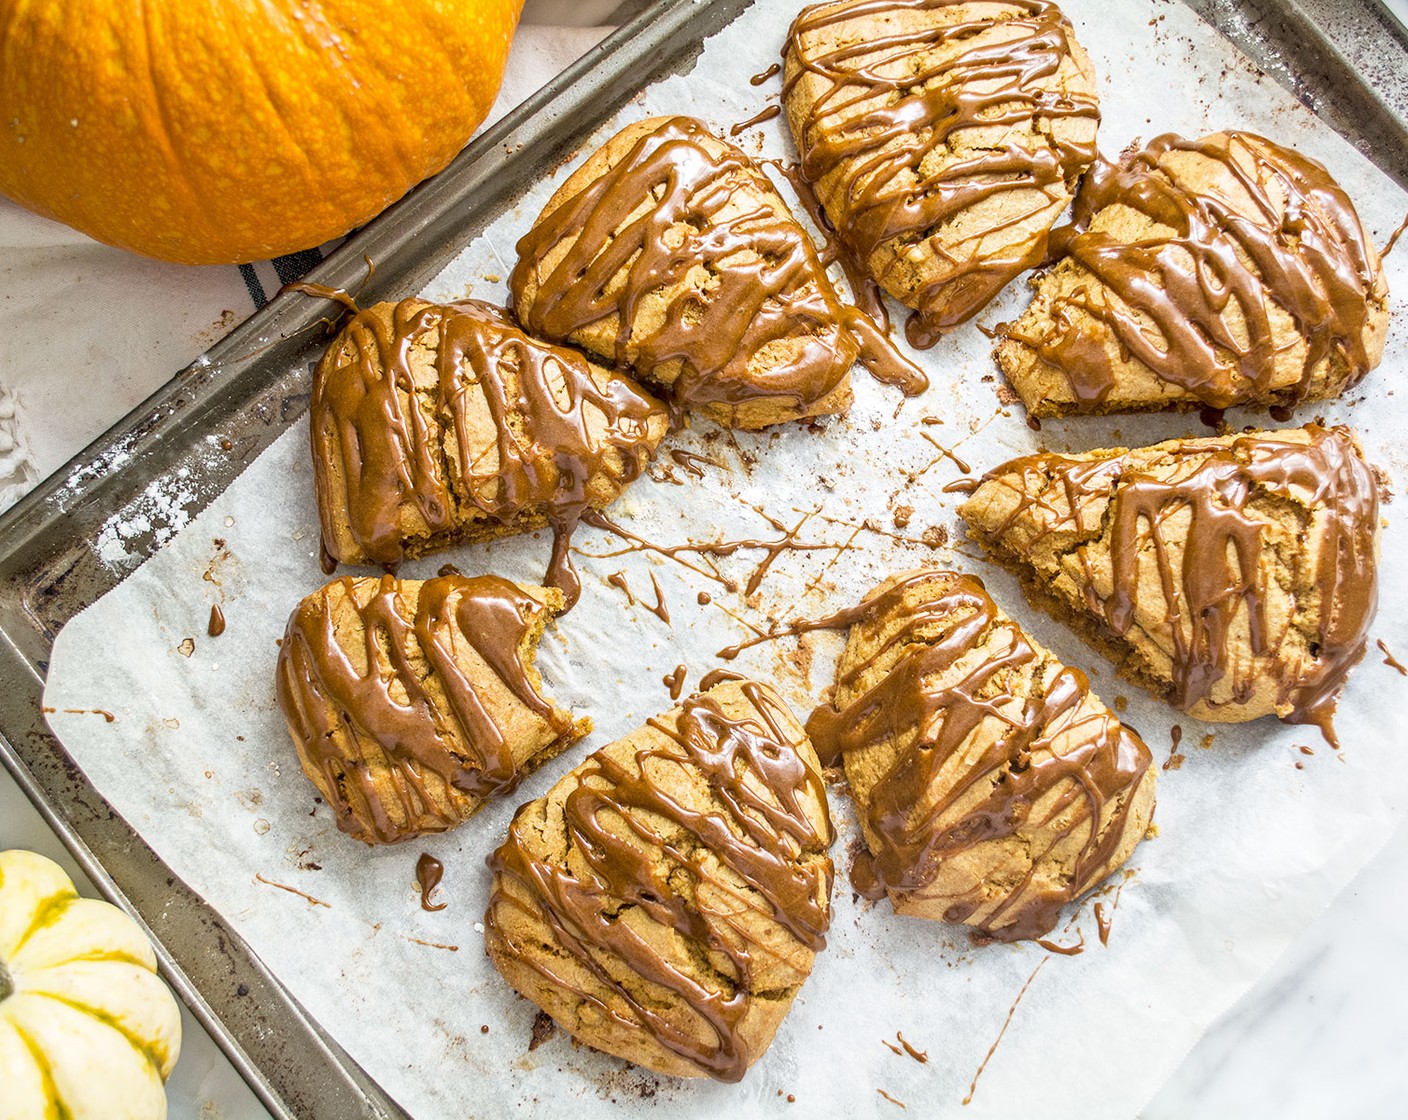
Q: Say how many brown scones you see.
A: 8